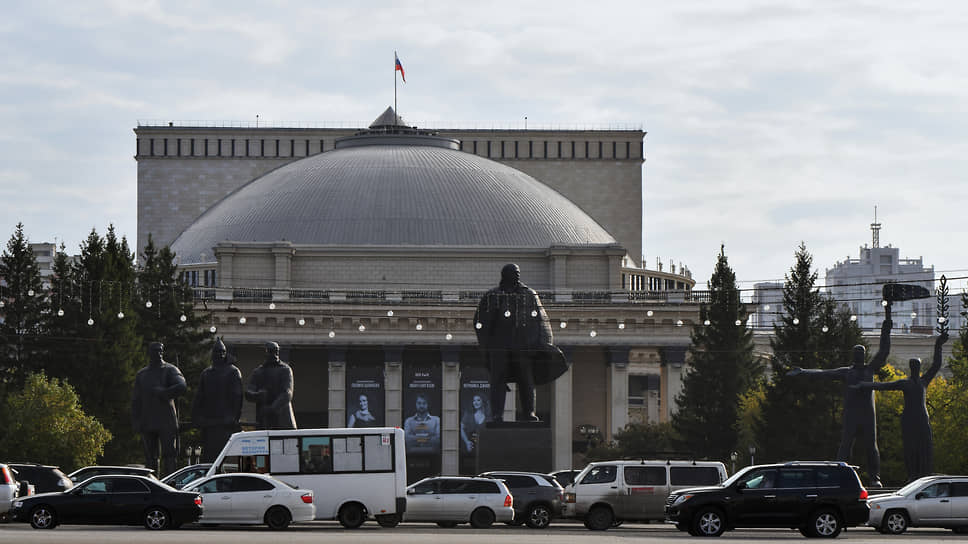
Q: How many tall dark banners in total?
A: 3